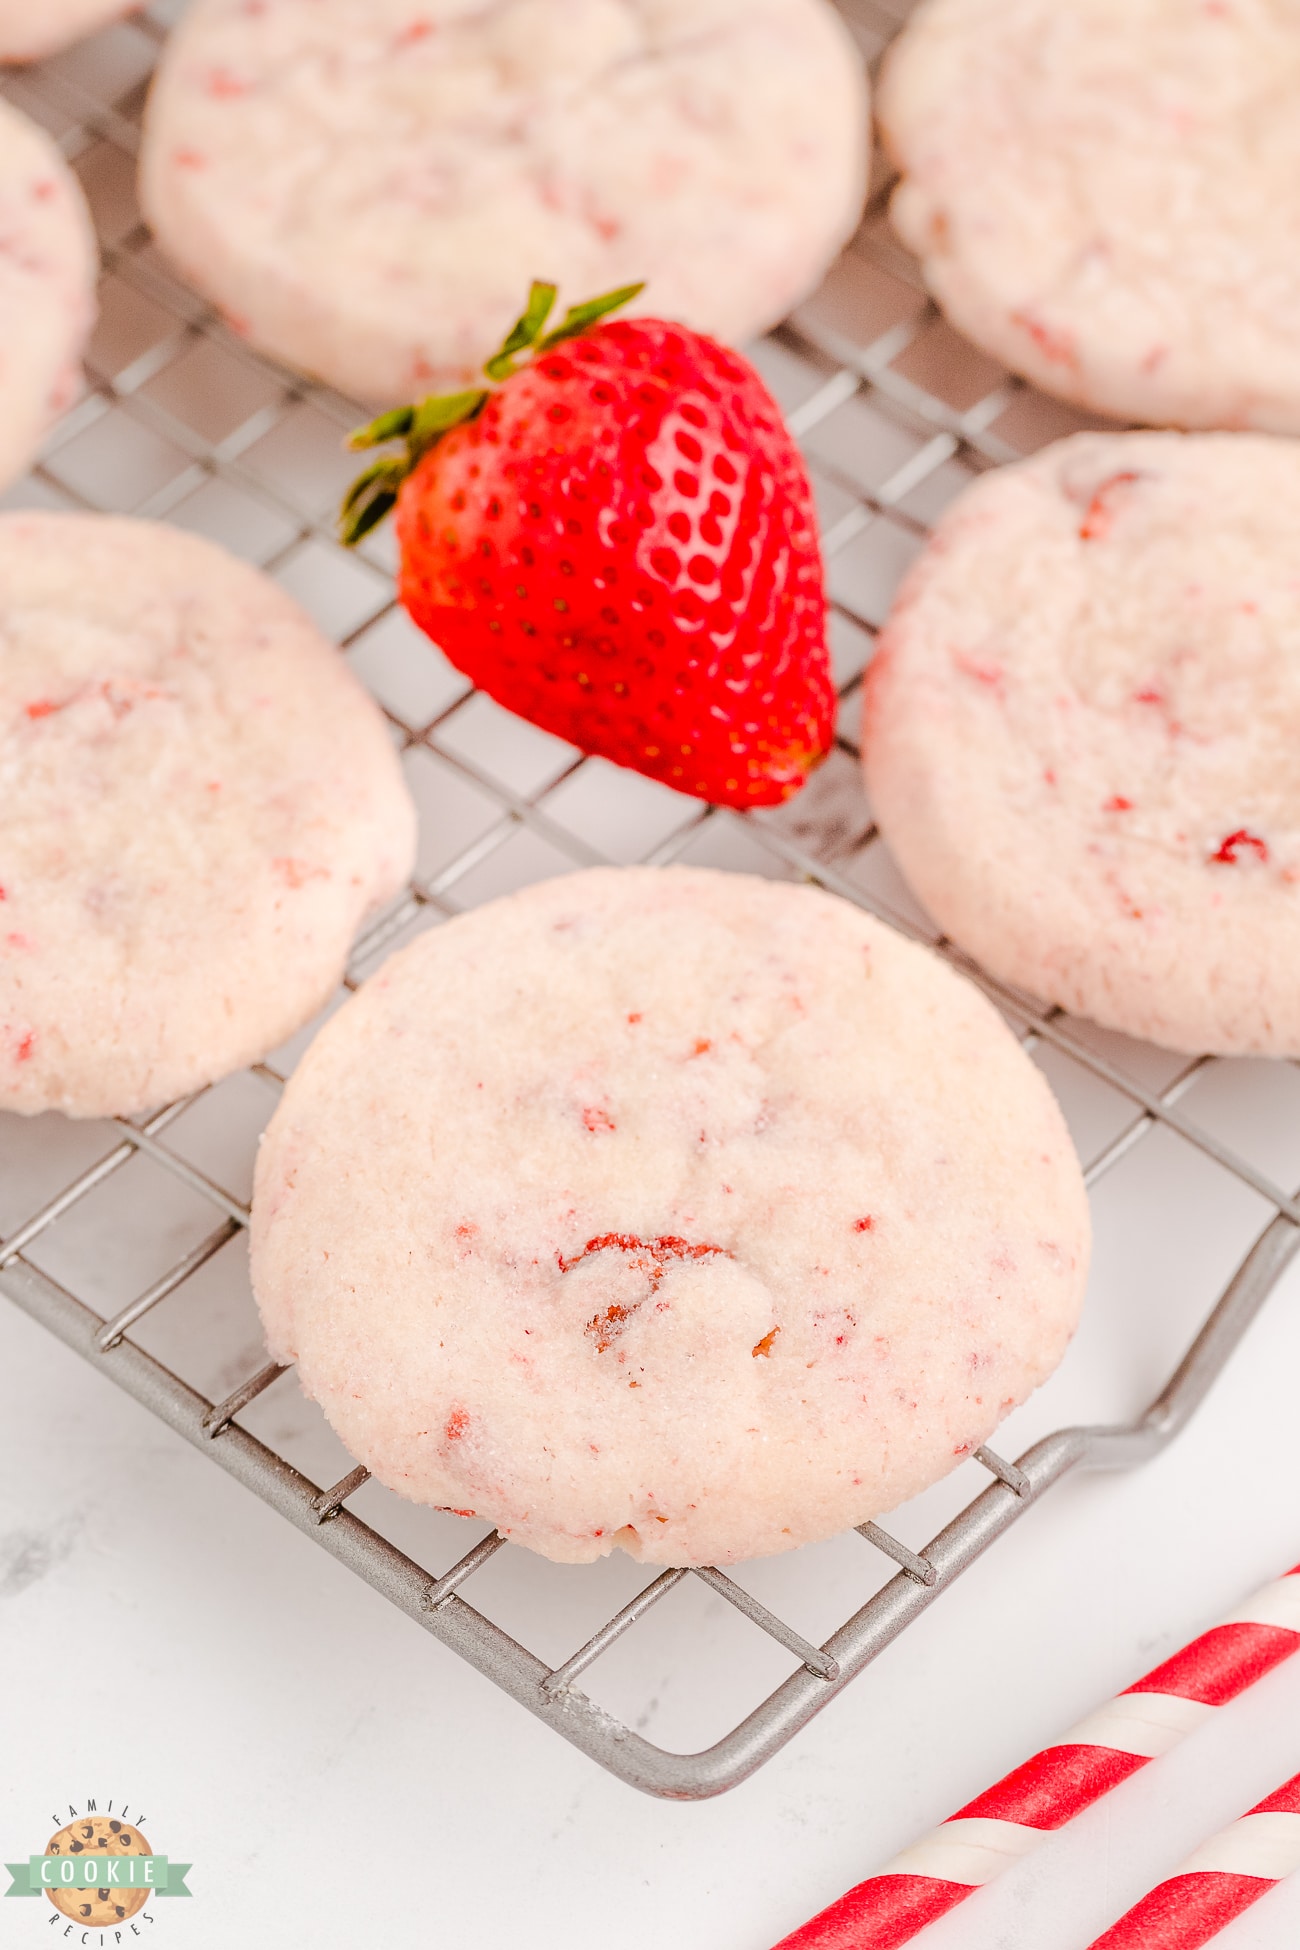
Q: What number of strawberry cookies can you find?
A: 7